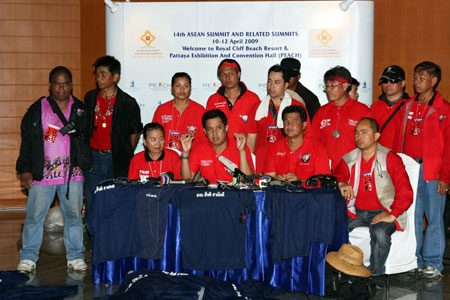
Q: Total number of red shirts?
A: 11